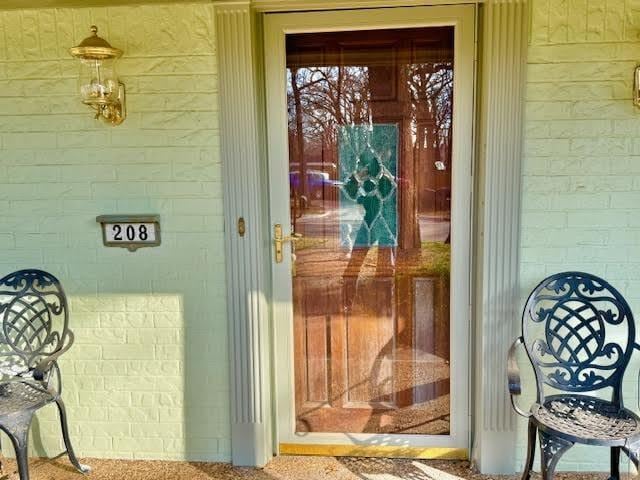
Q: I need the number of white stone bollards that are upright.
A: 0